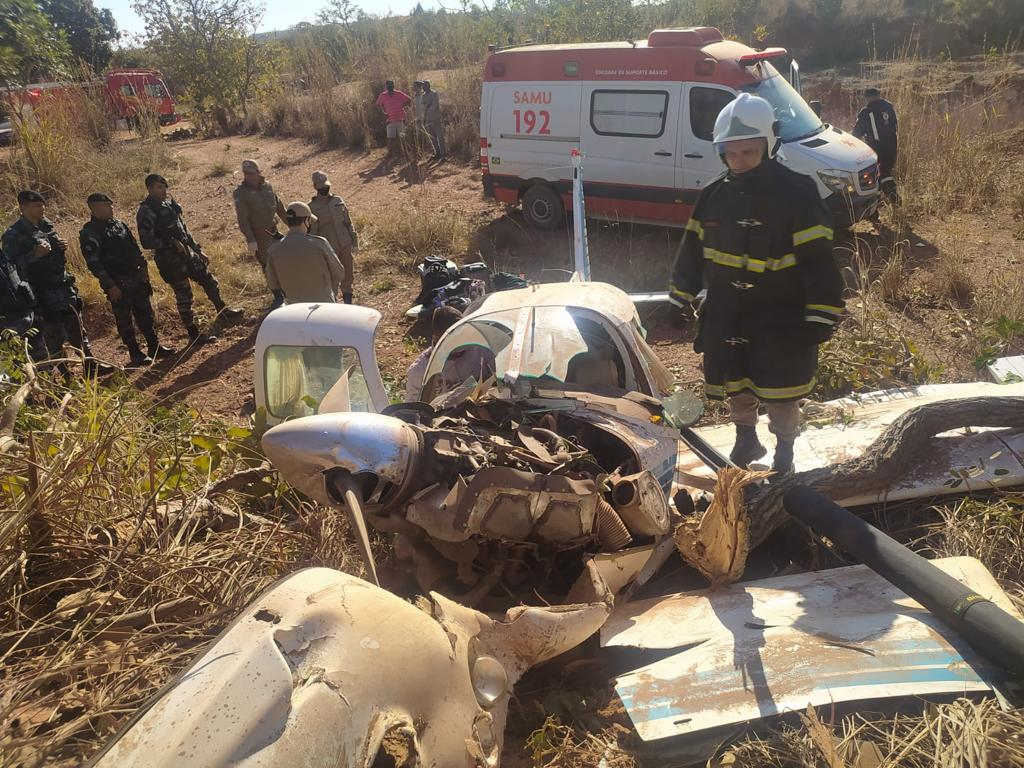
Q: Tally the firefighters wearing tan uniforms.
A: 3